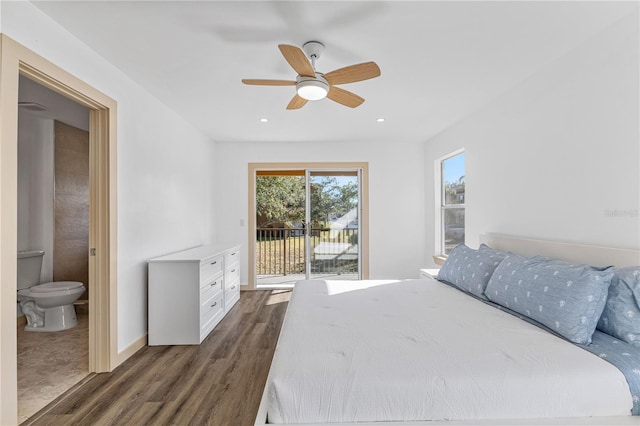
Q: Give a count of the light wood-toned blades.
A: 5